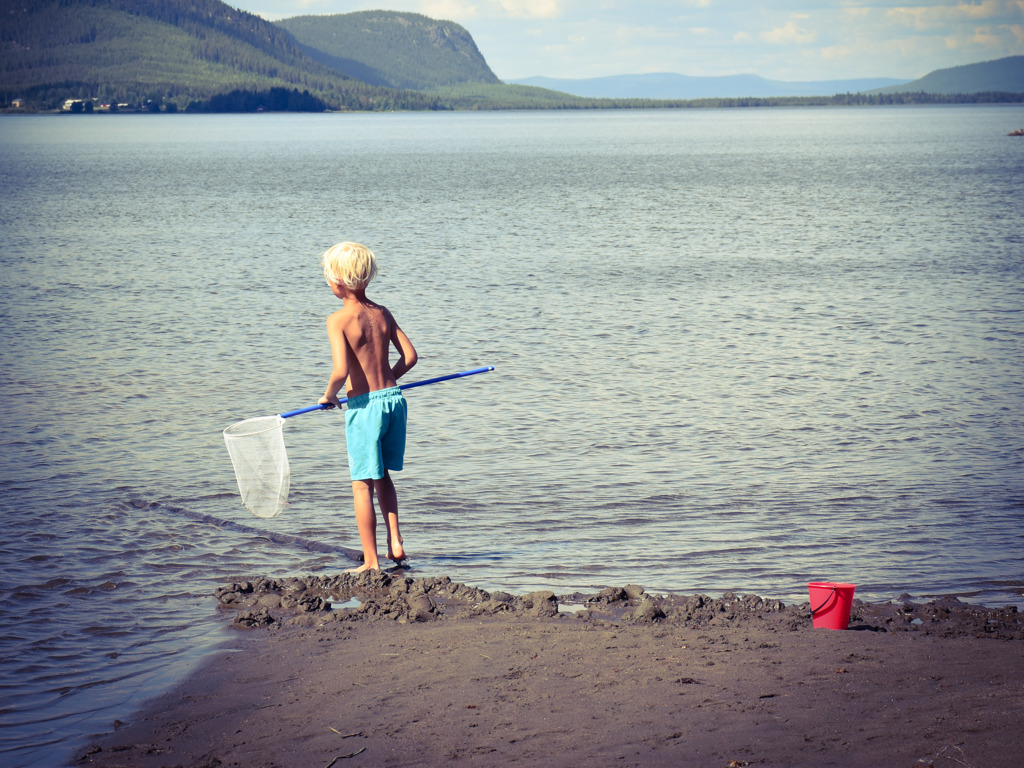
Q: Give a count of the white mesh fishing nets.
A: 1